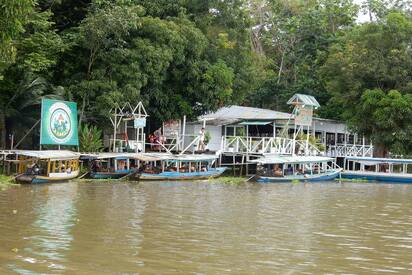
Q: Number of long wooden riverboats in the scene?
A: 5